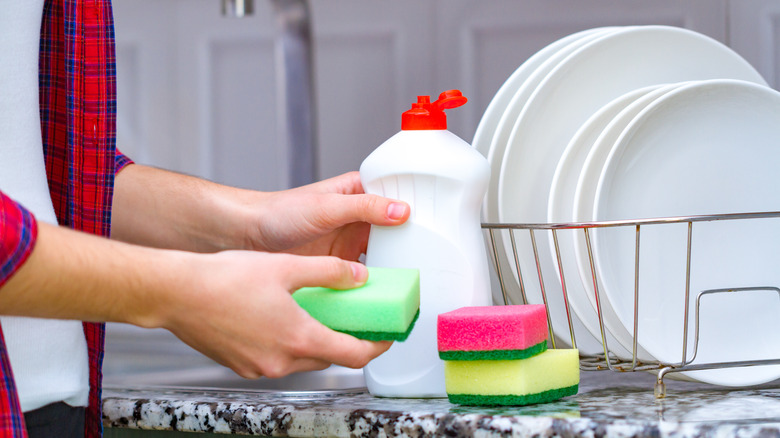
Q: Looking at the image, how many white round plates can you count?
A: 6